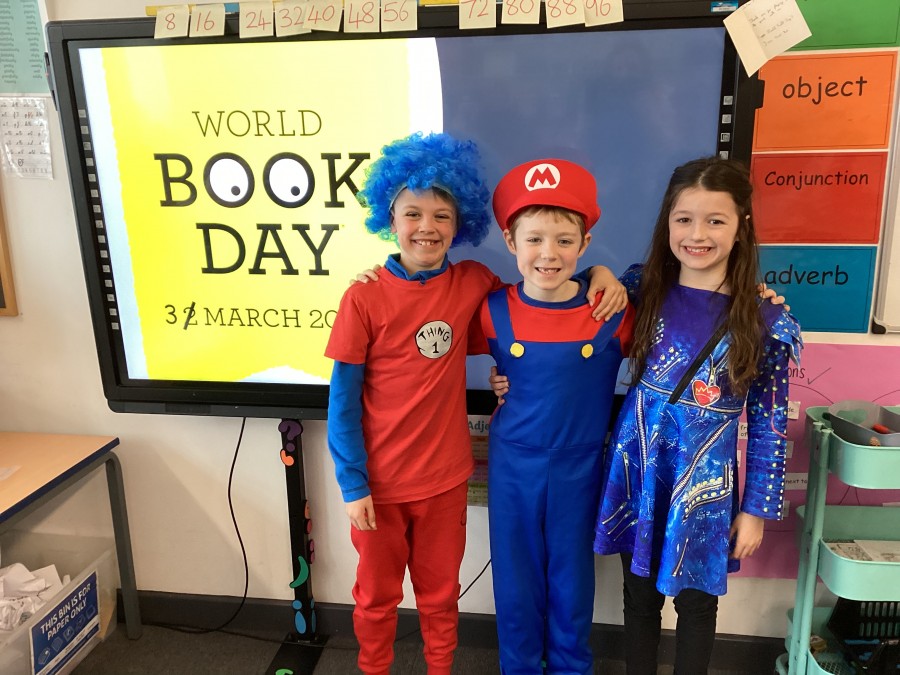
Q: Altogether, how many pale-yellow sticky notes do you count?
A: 11